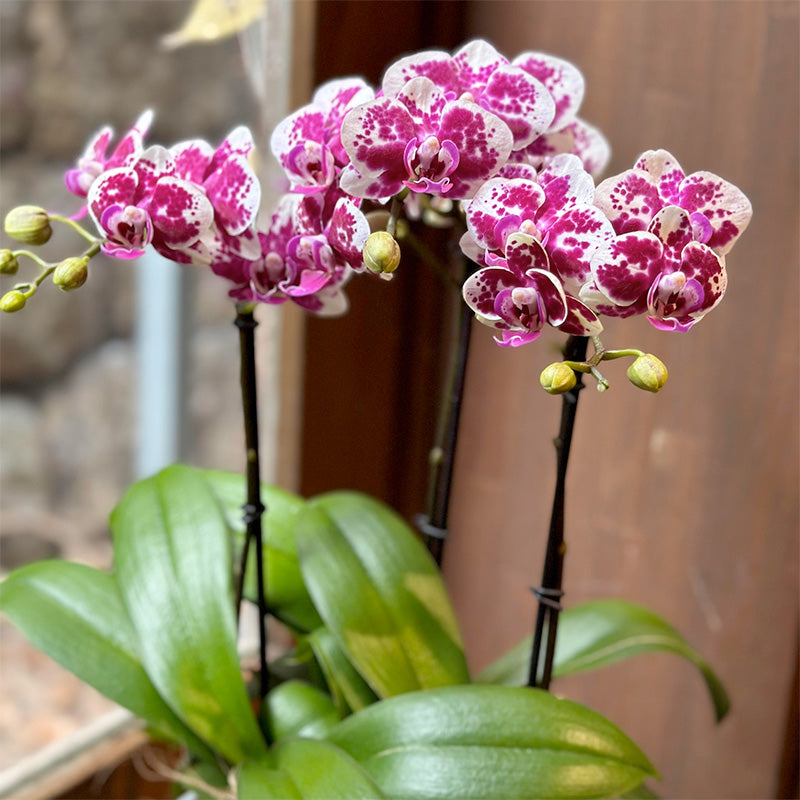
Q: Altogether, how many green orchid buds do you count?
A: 7